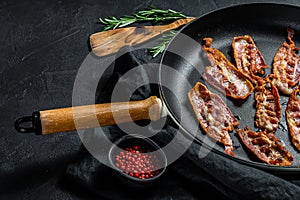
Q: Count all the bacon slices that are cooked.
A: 7